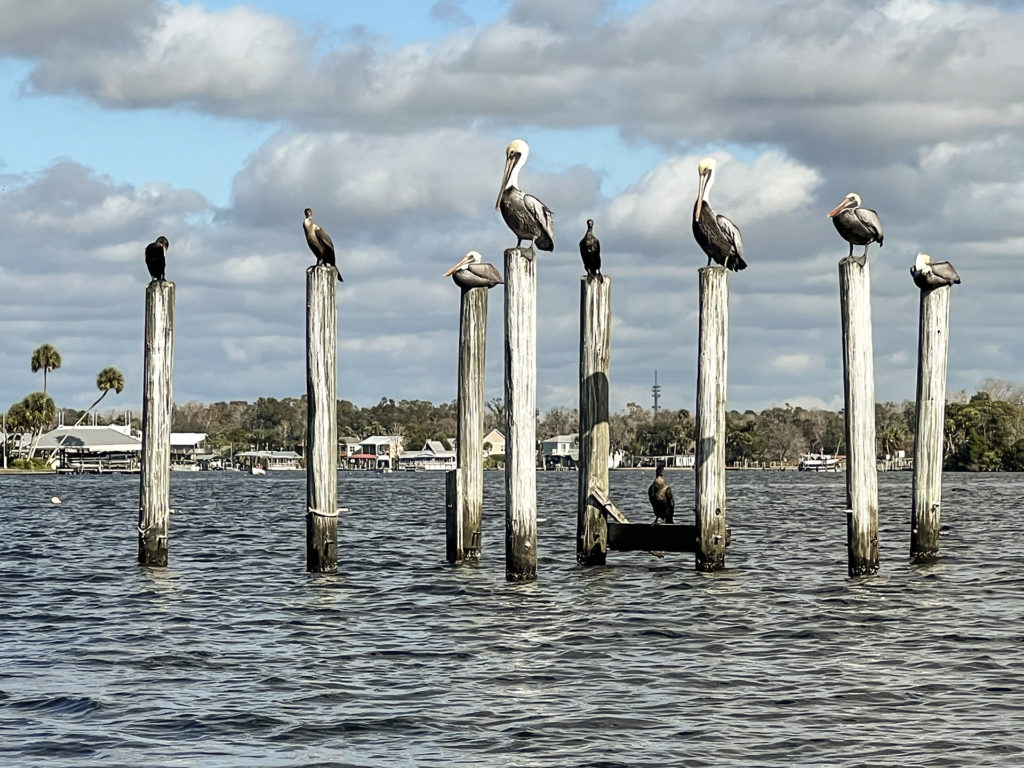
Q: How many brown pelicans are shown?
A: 5